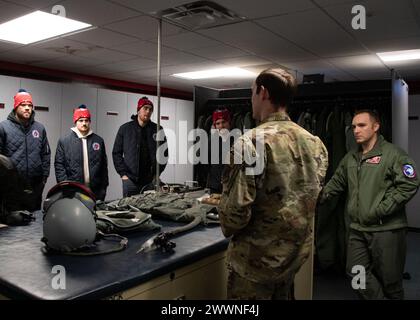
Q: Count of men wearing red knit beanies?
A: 4